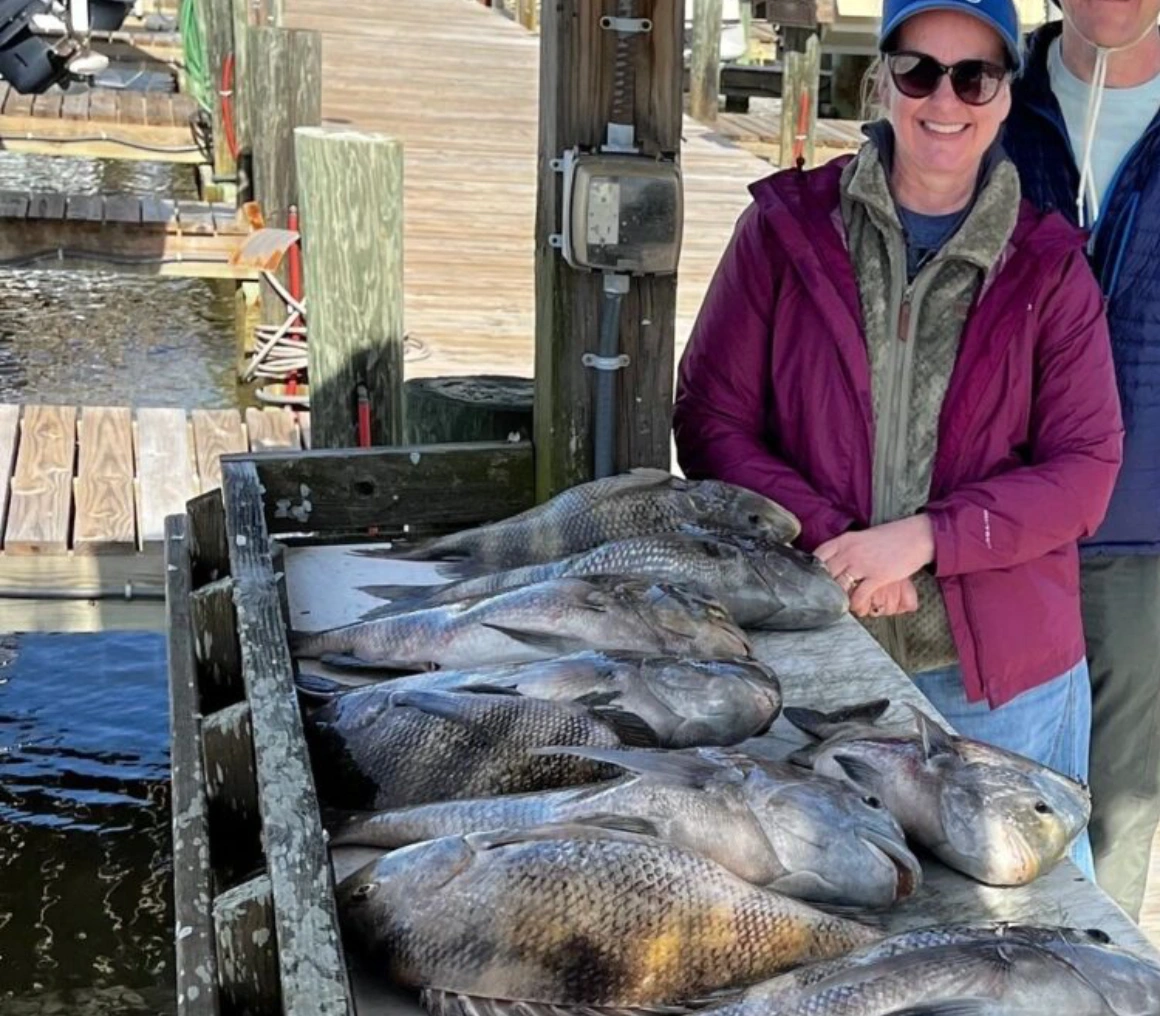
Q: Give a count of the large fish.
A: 9